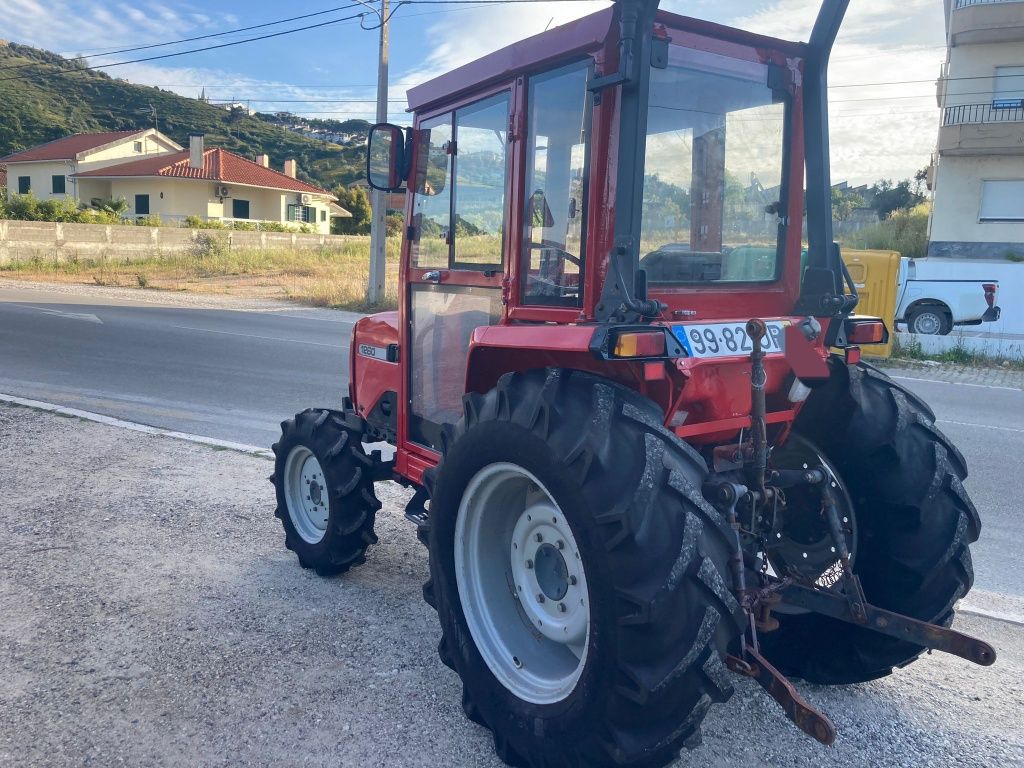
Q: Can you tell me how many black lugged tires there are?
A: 3